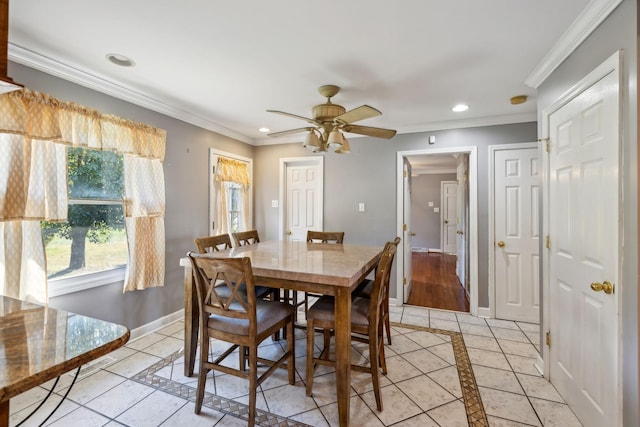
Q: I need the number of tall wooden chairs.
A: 6